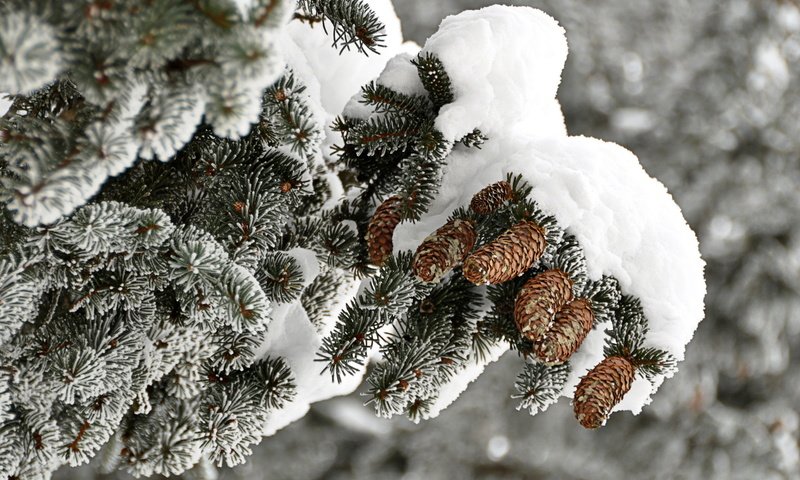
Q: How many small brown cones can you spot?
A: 7